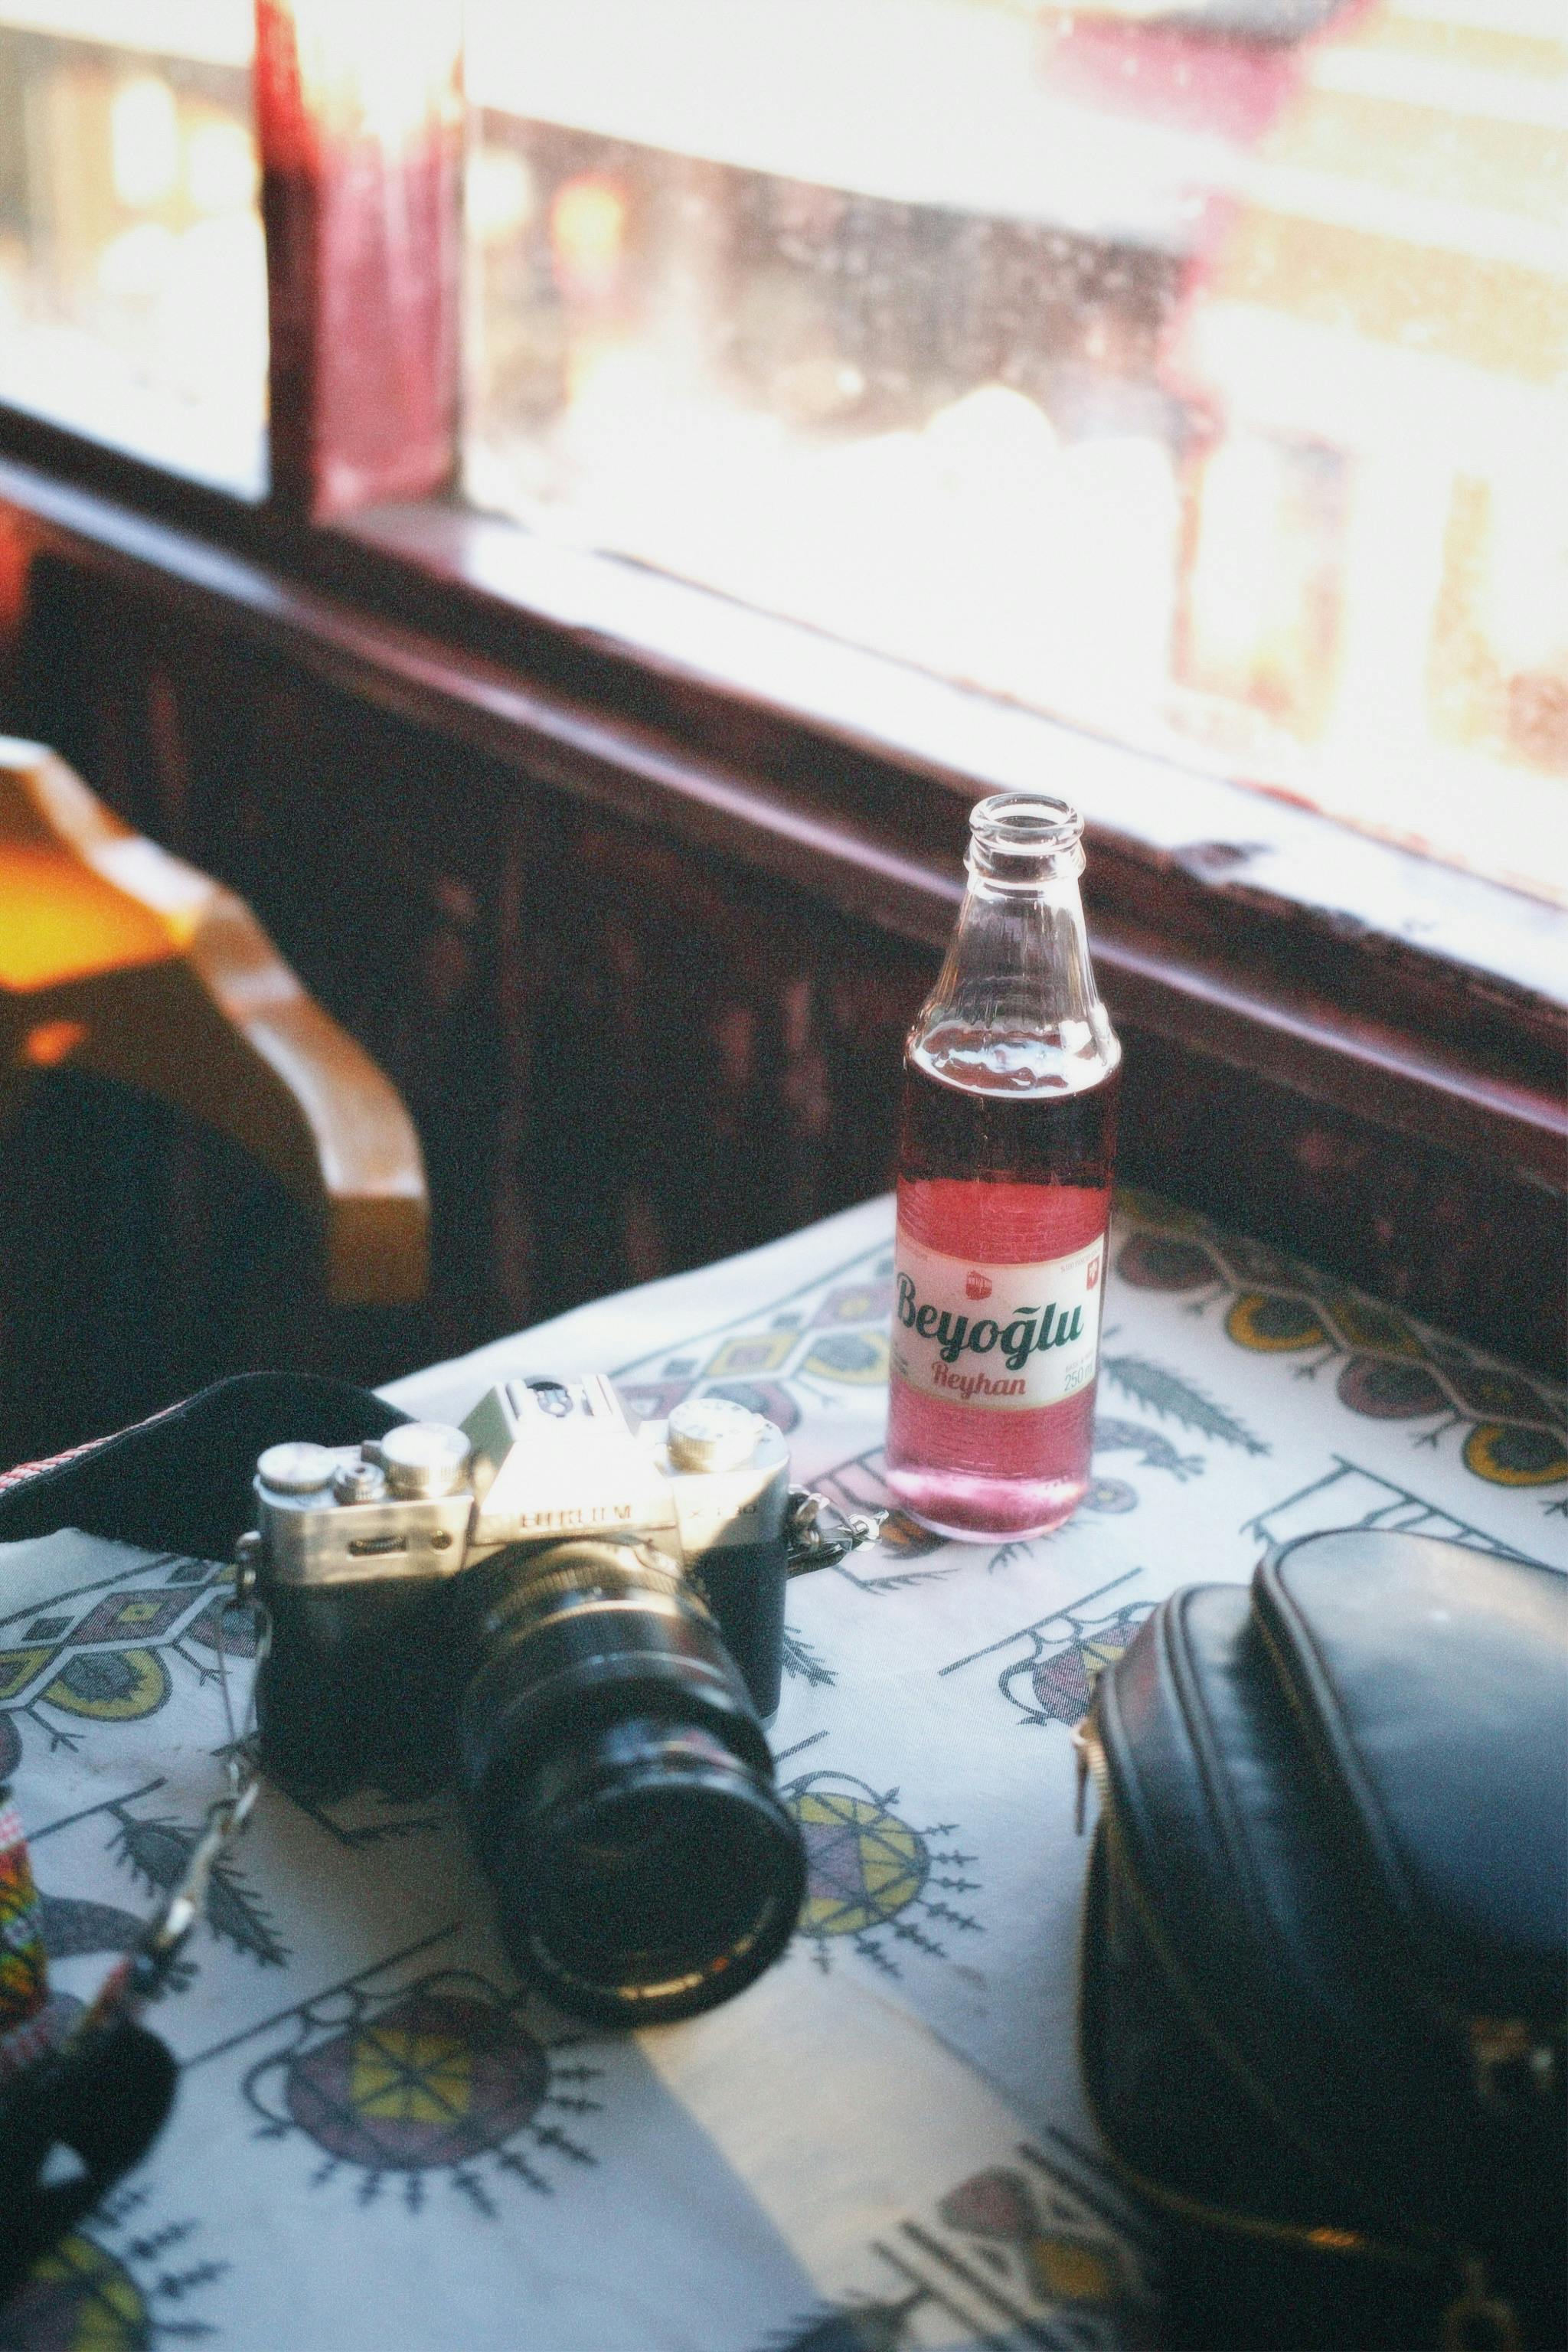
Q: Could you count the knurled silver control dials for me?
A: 3